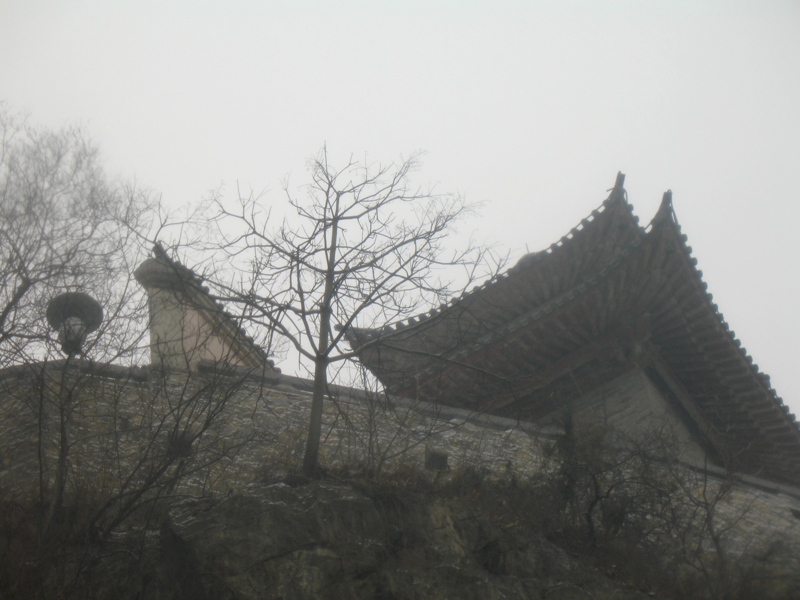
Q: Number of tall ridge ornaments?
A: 2